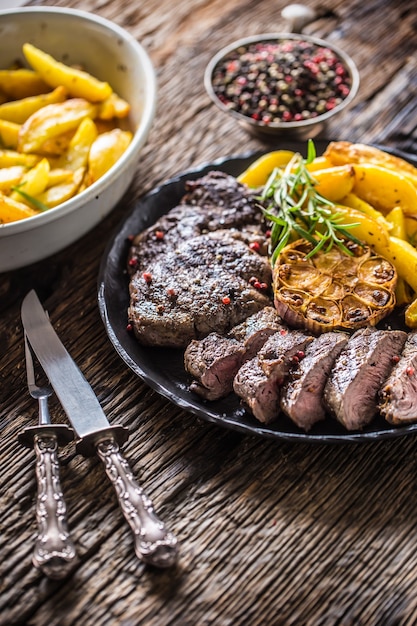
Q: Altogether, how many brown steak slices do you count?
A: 5